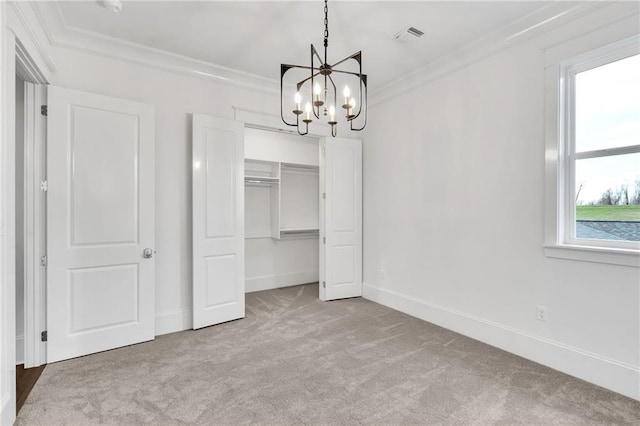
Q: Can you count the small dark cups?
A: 6